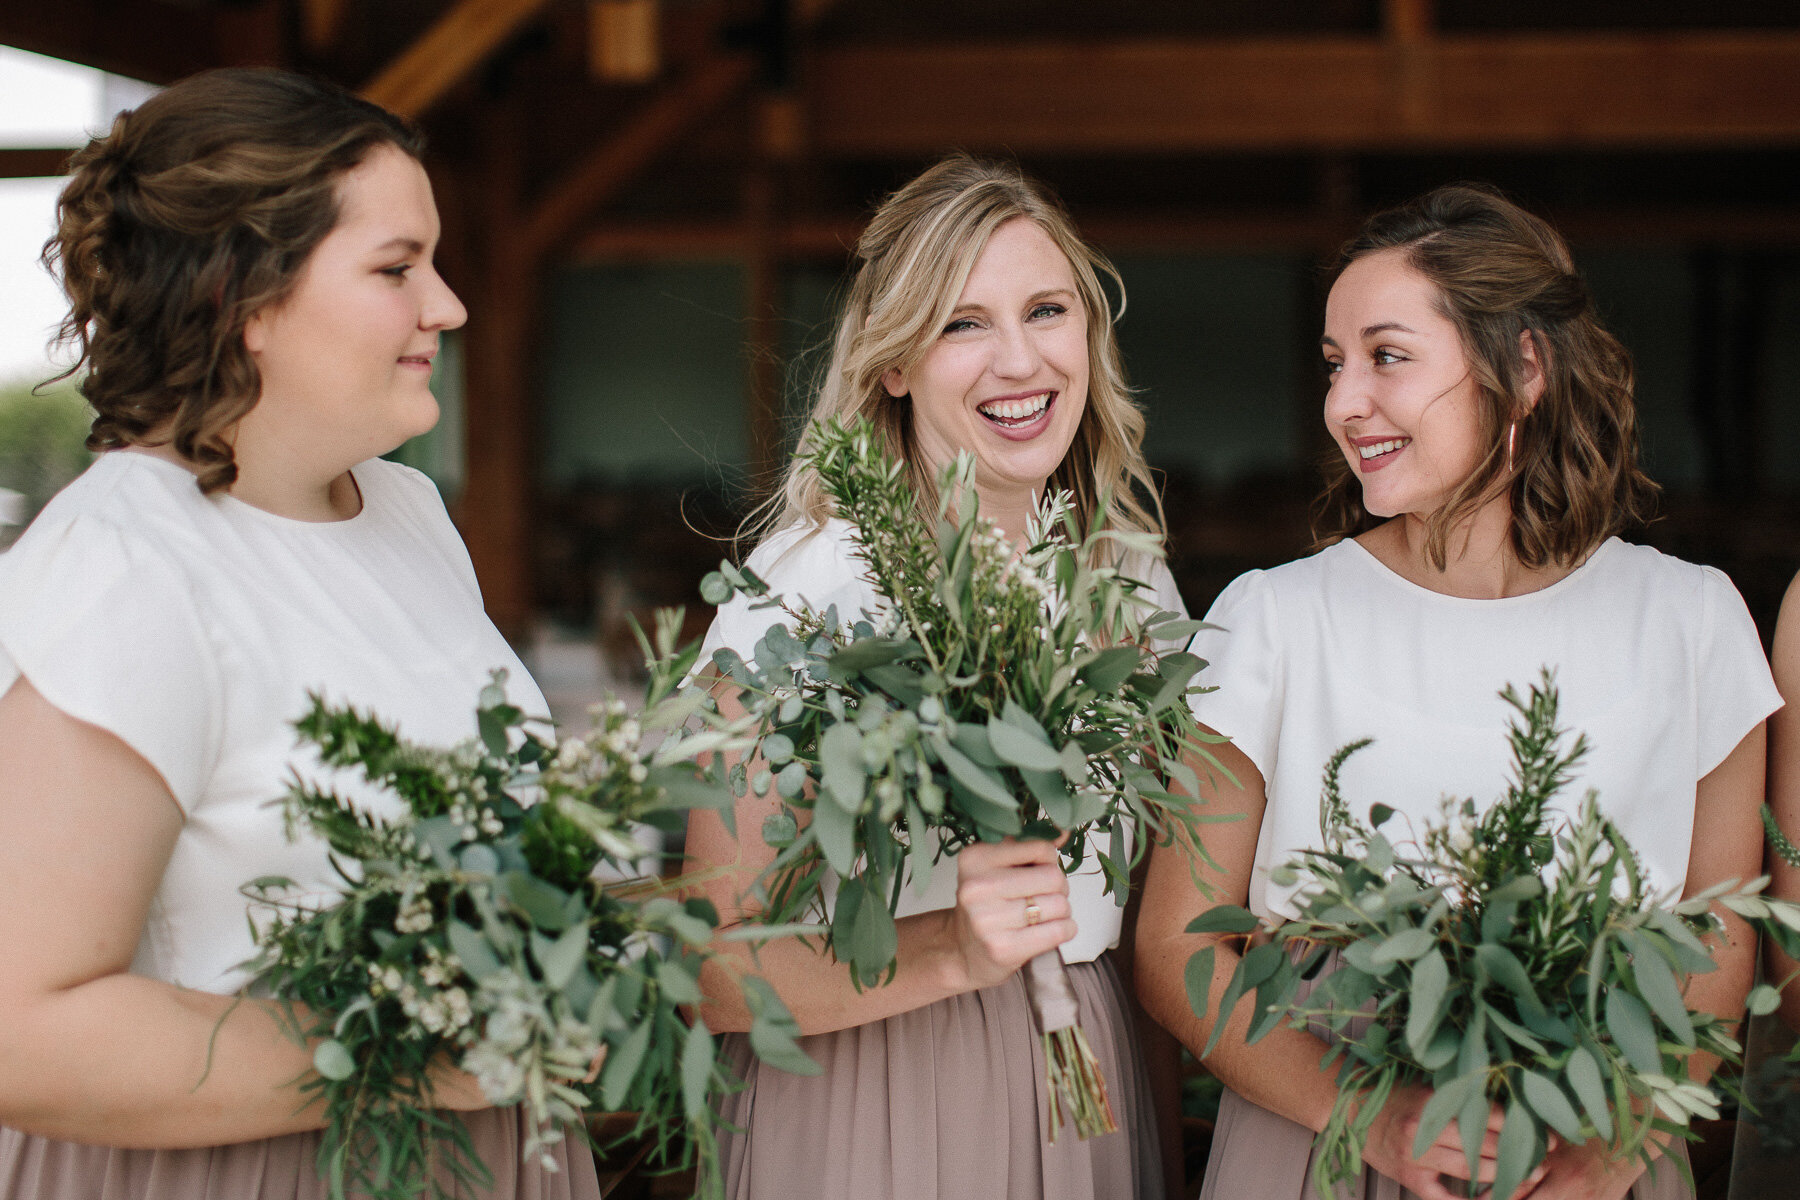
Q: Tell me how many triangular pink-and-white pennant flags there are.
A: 0